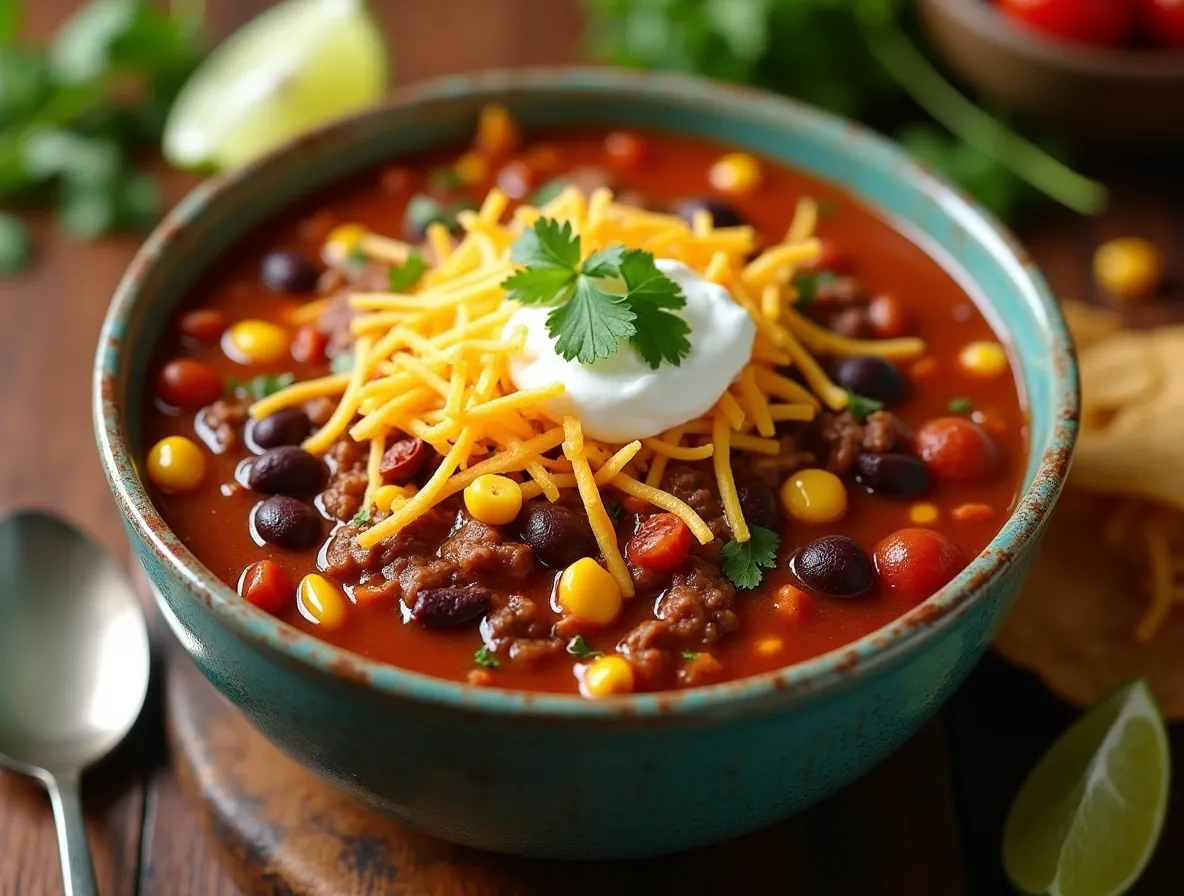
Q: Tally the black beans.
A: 11